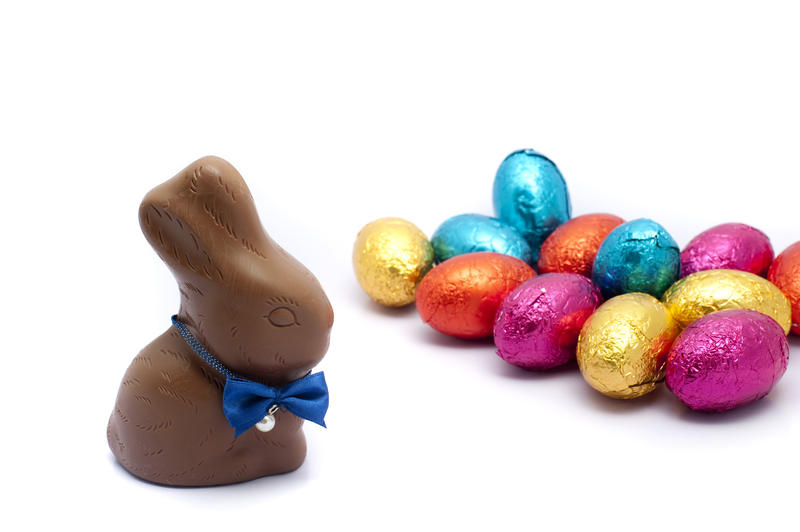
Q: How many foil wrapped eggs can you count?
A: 12